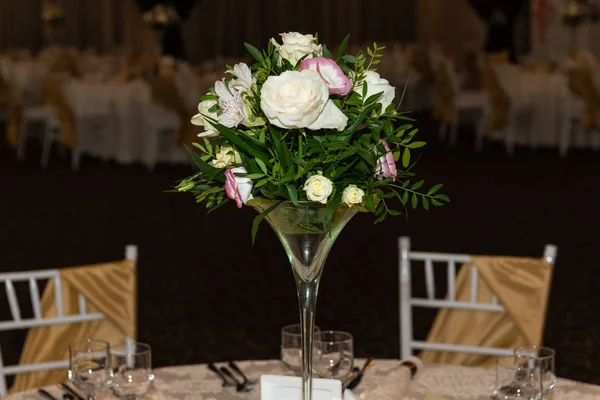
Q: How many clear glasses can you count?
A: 6